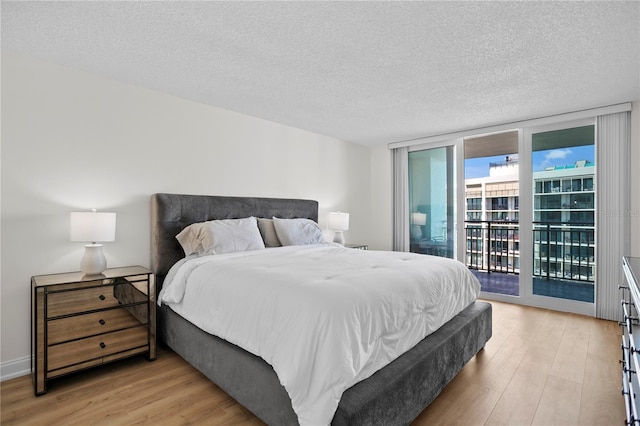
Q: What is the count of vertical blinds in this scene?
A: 2